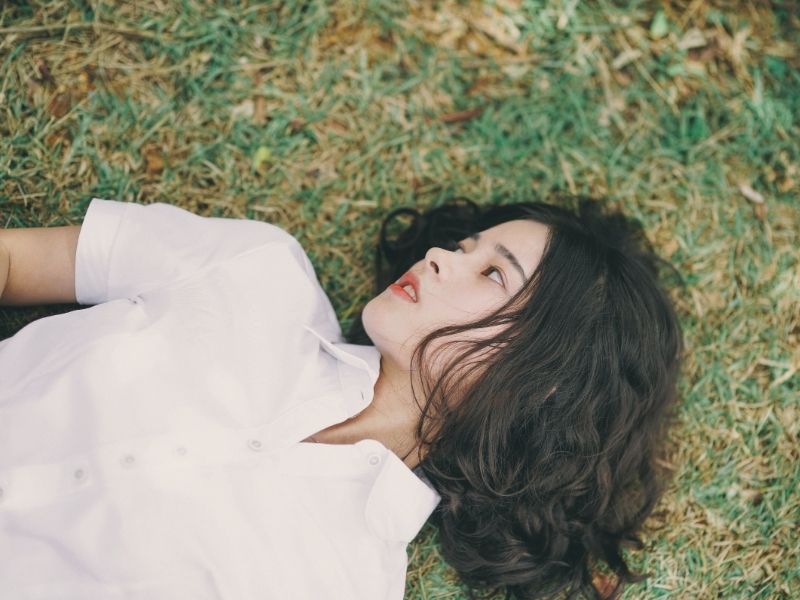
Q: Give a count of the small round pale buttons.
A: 6